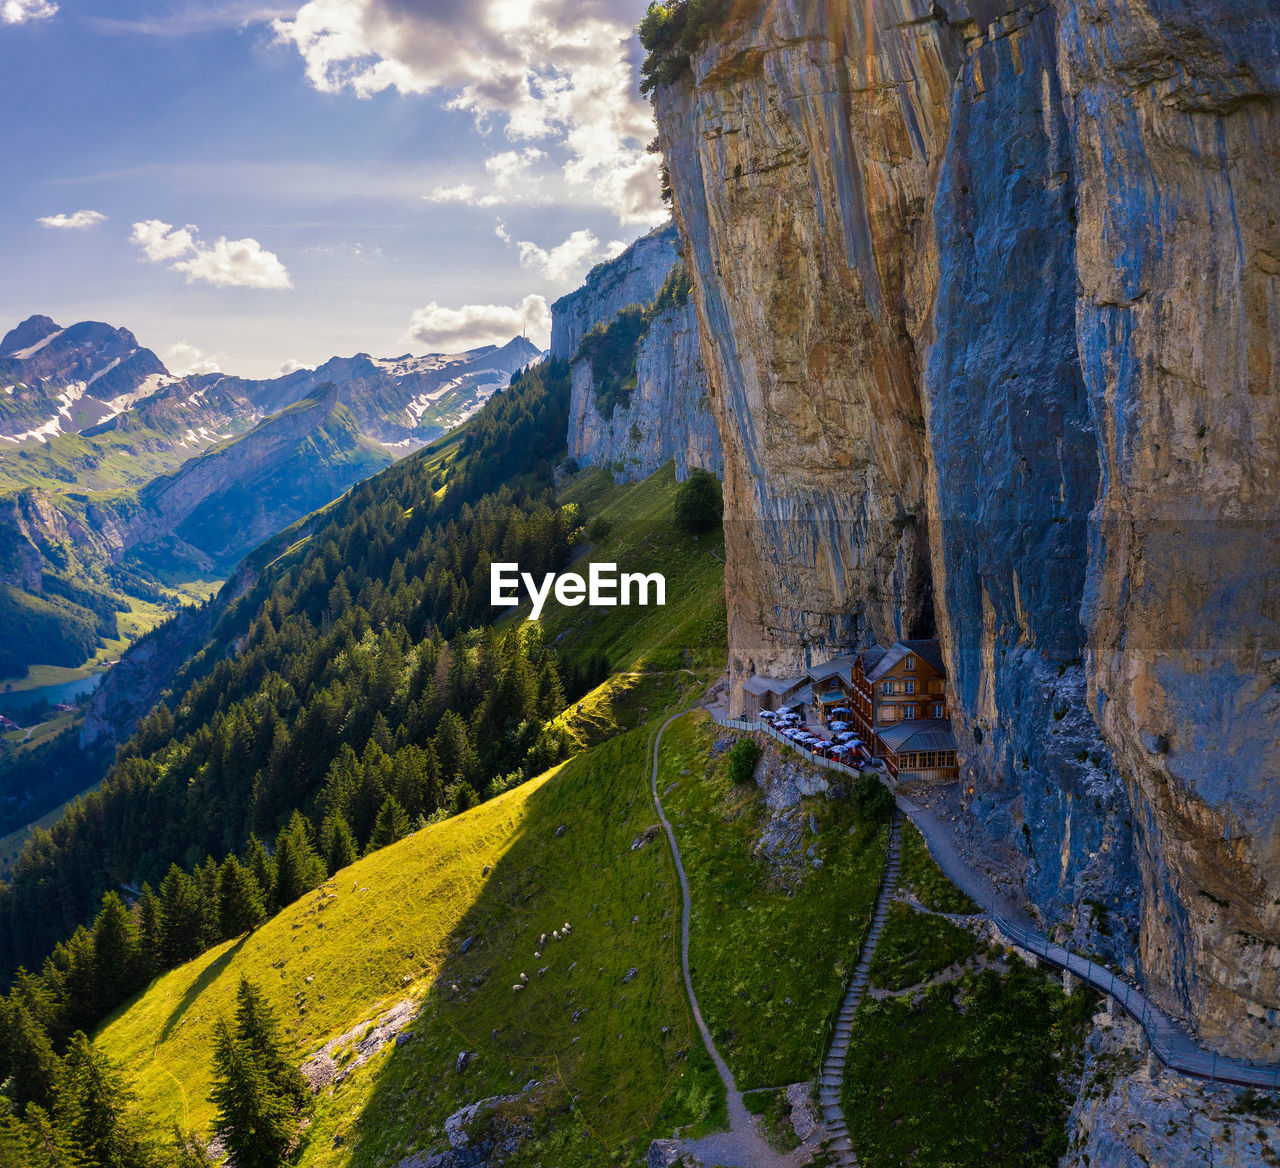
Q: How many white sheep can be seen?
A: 8